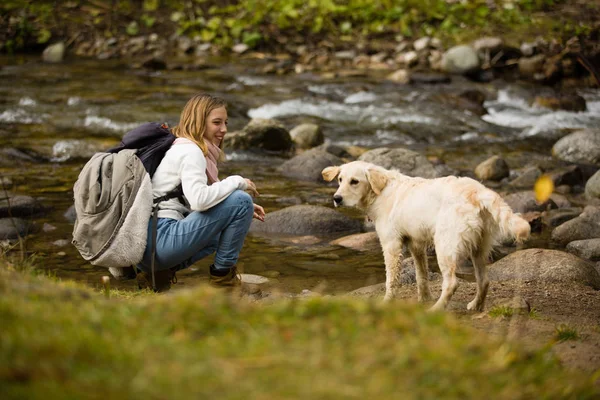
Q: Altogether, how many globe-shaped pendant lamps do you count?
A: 0